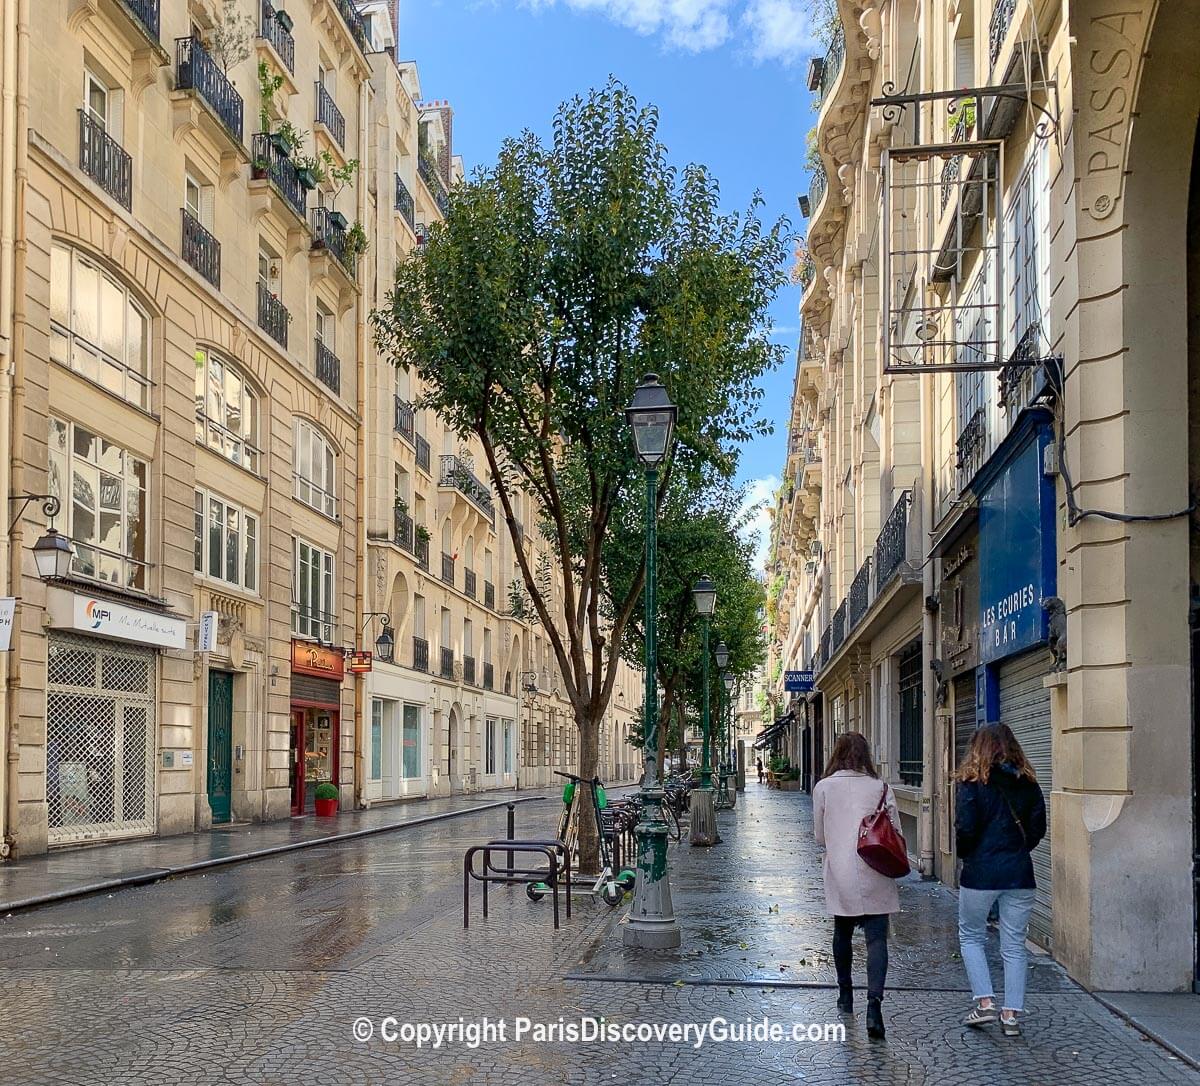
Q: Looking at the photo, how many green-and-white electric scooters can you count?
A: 2